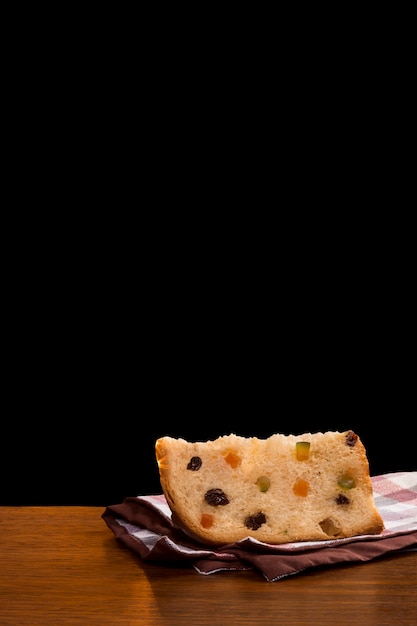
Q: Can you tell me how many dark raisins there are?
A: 5